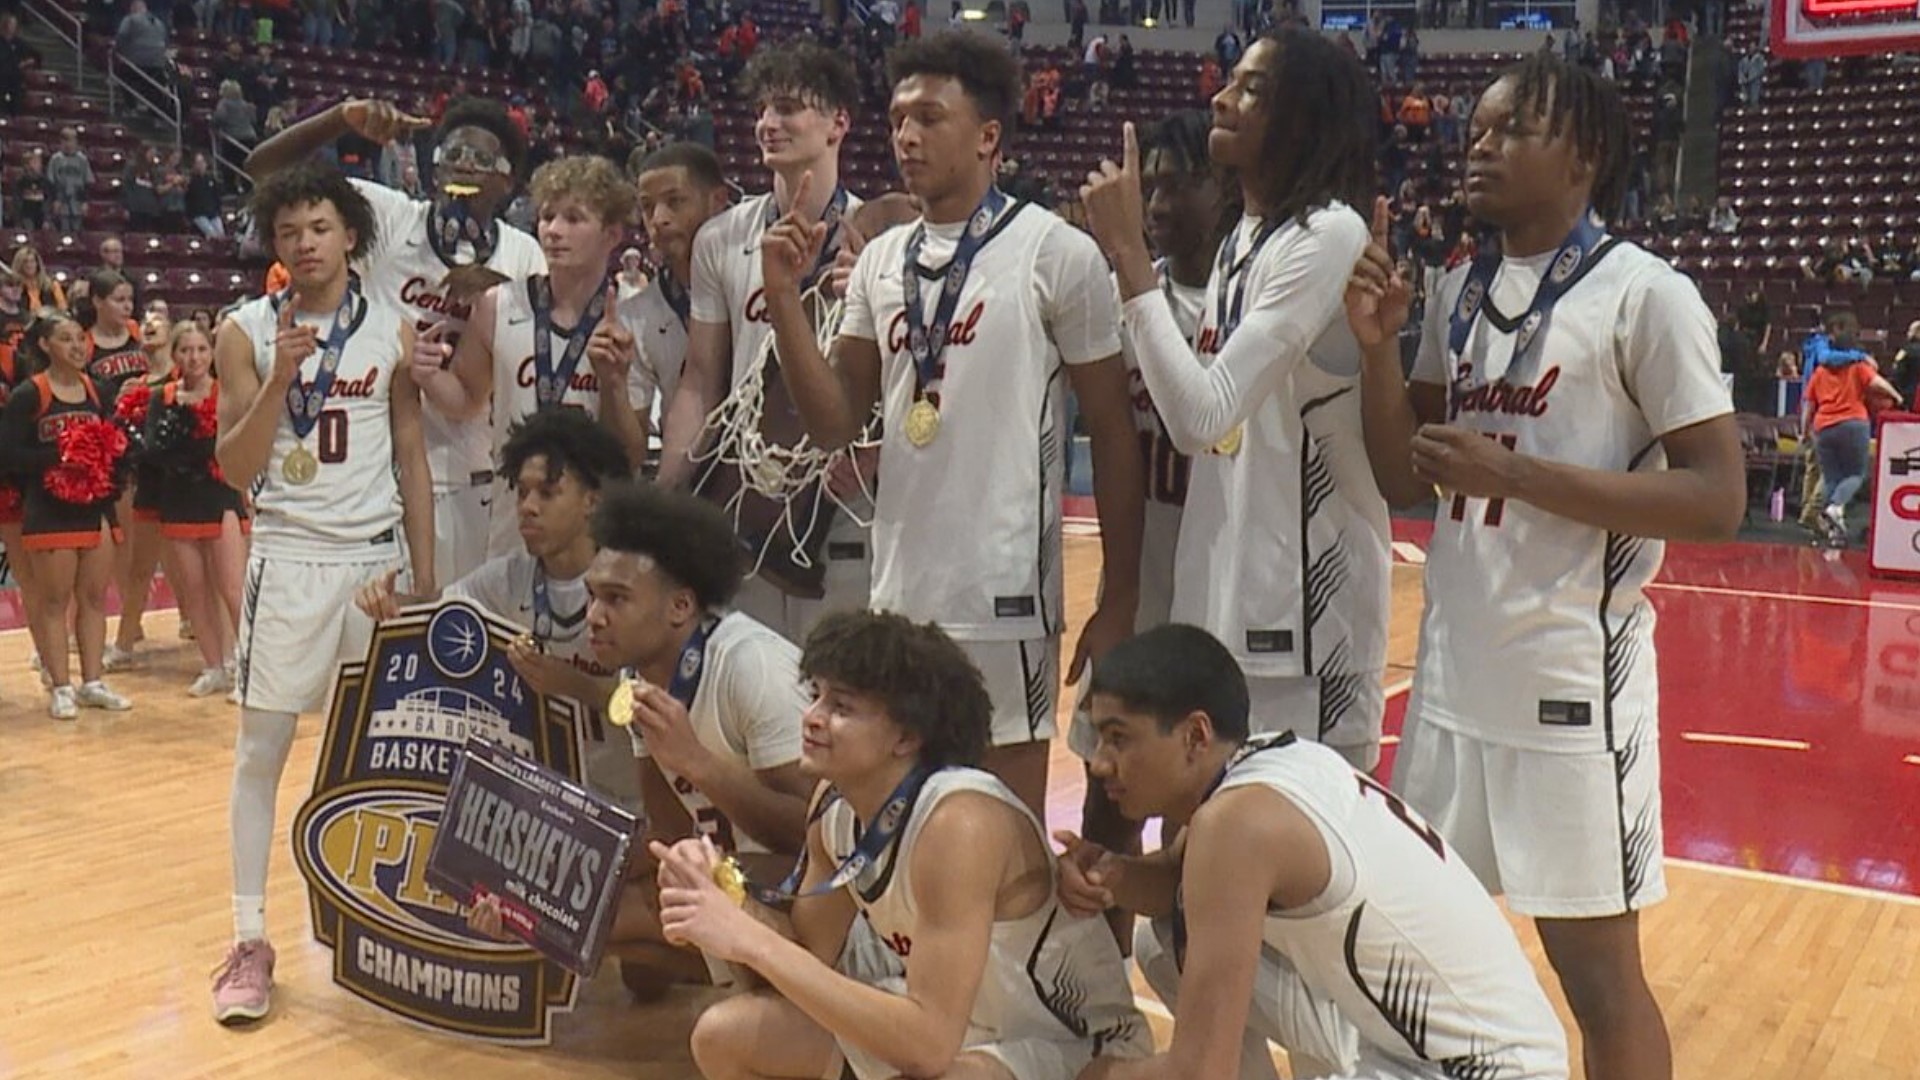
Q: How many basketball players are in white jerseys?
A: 13